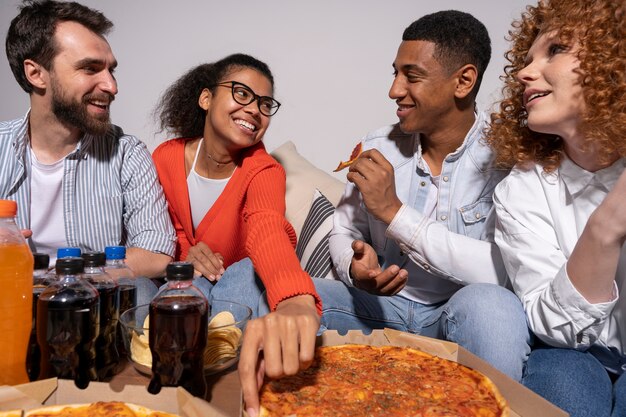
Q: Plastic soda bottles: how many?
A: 7